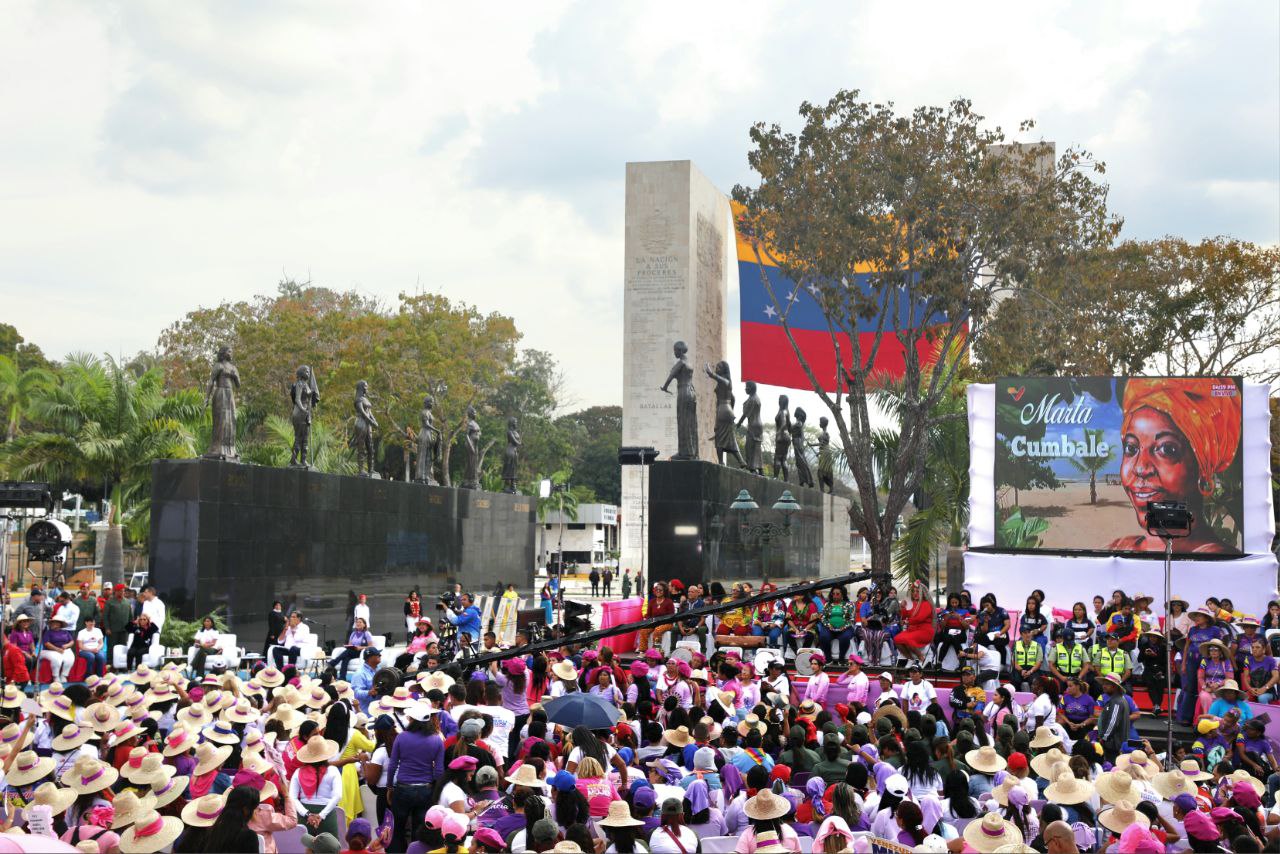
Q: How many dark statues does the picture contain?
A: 12